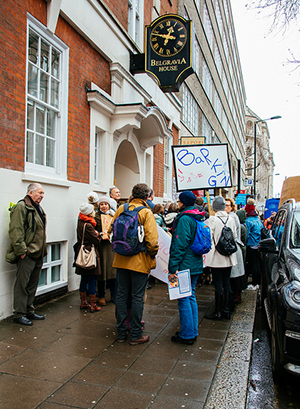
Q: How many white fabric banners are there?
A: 1